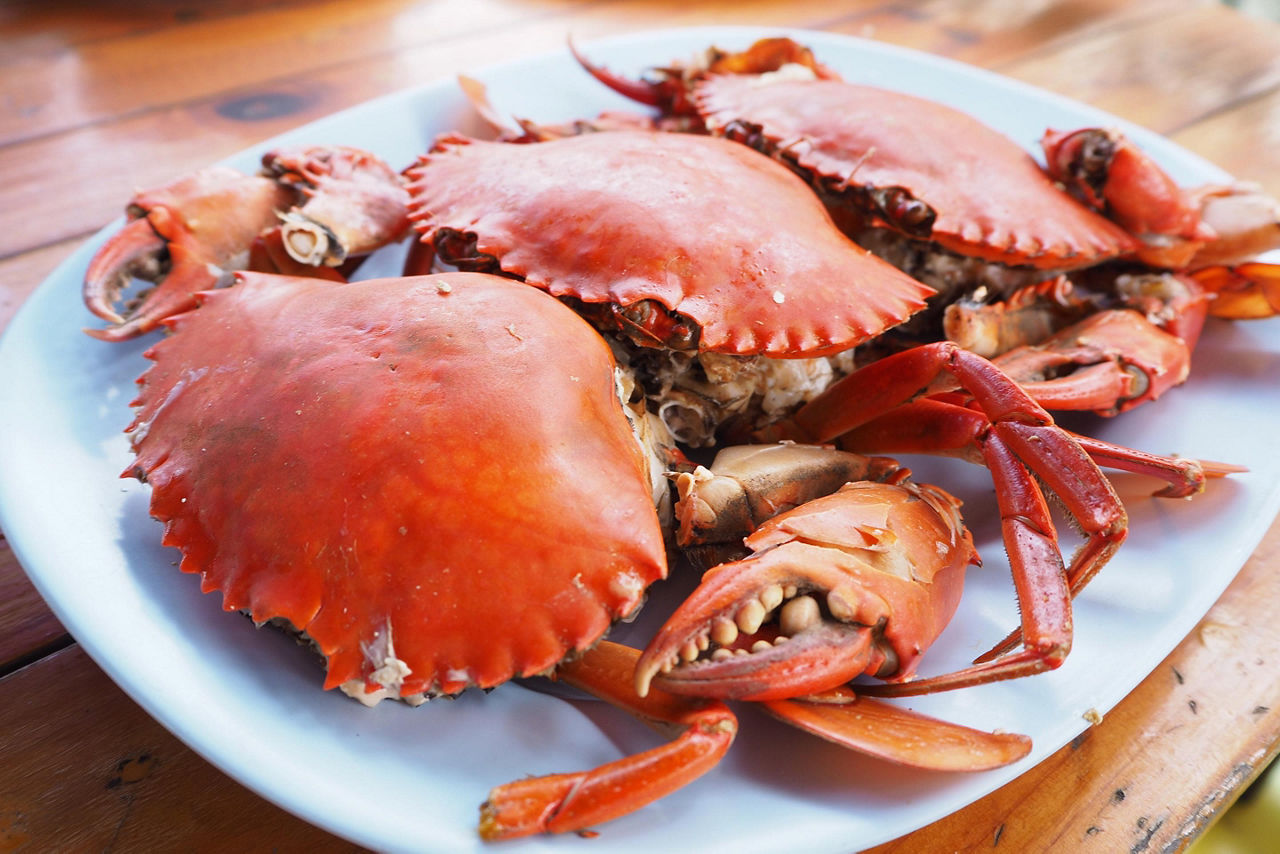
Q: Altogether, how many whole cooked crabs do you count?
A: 3